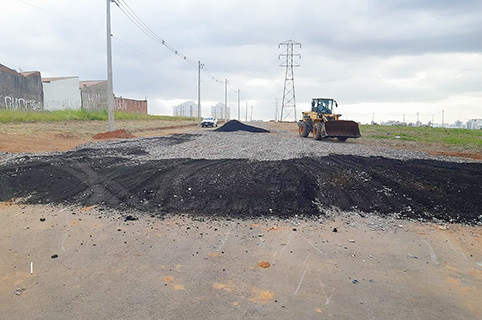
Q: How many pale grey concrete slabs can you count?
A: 0